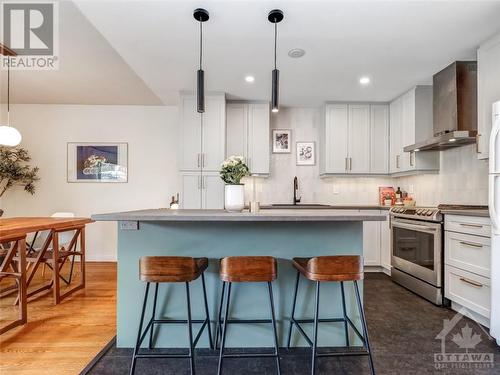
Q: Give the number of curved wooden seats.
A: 3